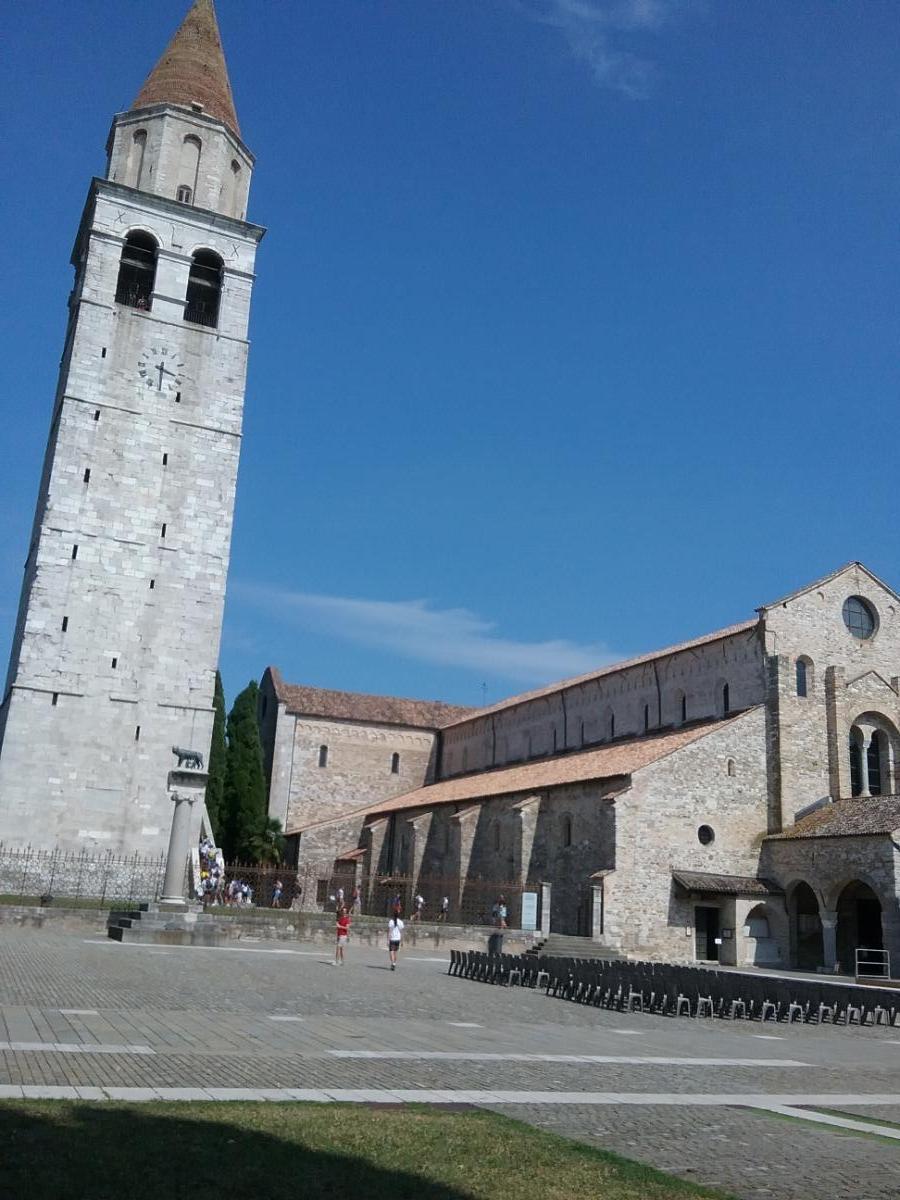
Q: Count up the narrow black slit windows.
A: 12